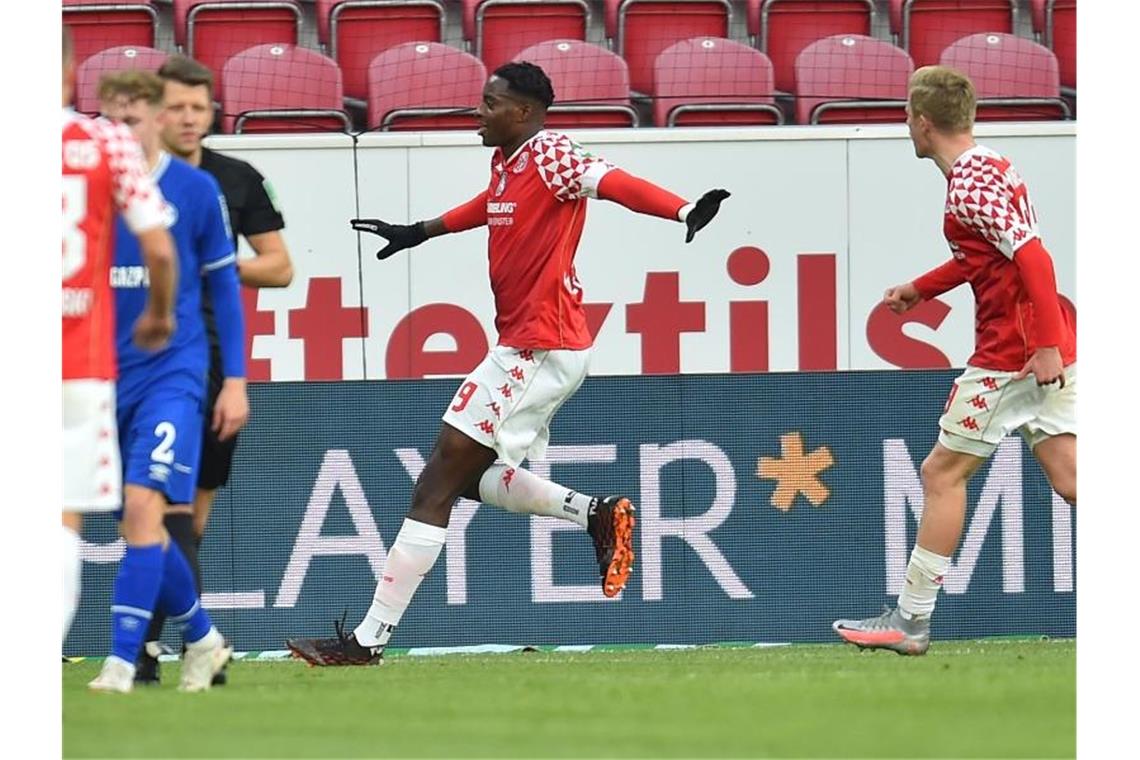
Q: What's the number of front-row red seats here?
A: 7